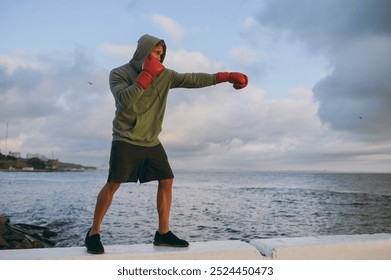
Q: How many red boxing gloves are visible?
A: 2